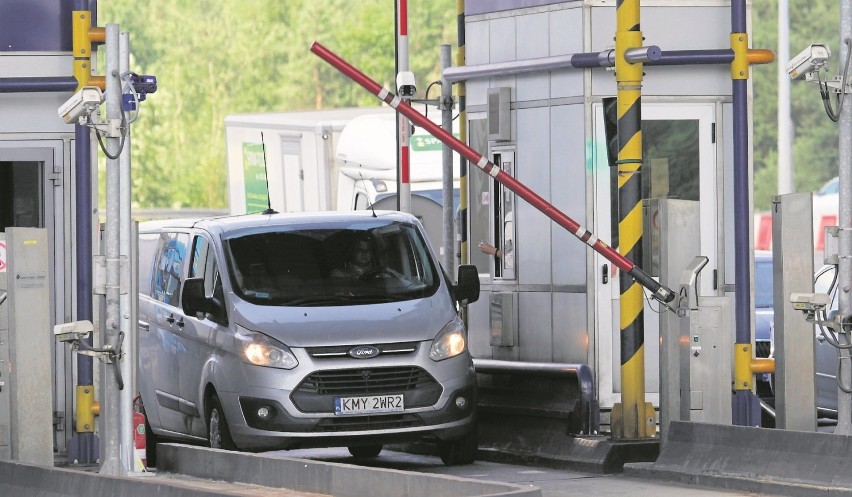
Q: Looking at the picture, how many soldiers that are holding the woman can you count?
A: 0